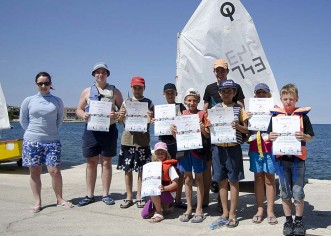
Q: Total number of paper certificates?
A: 8